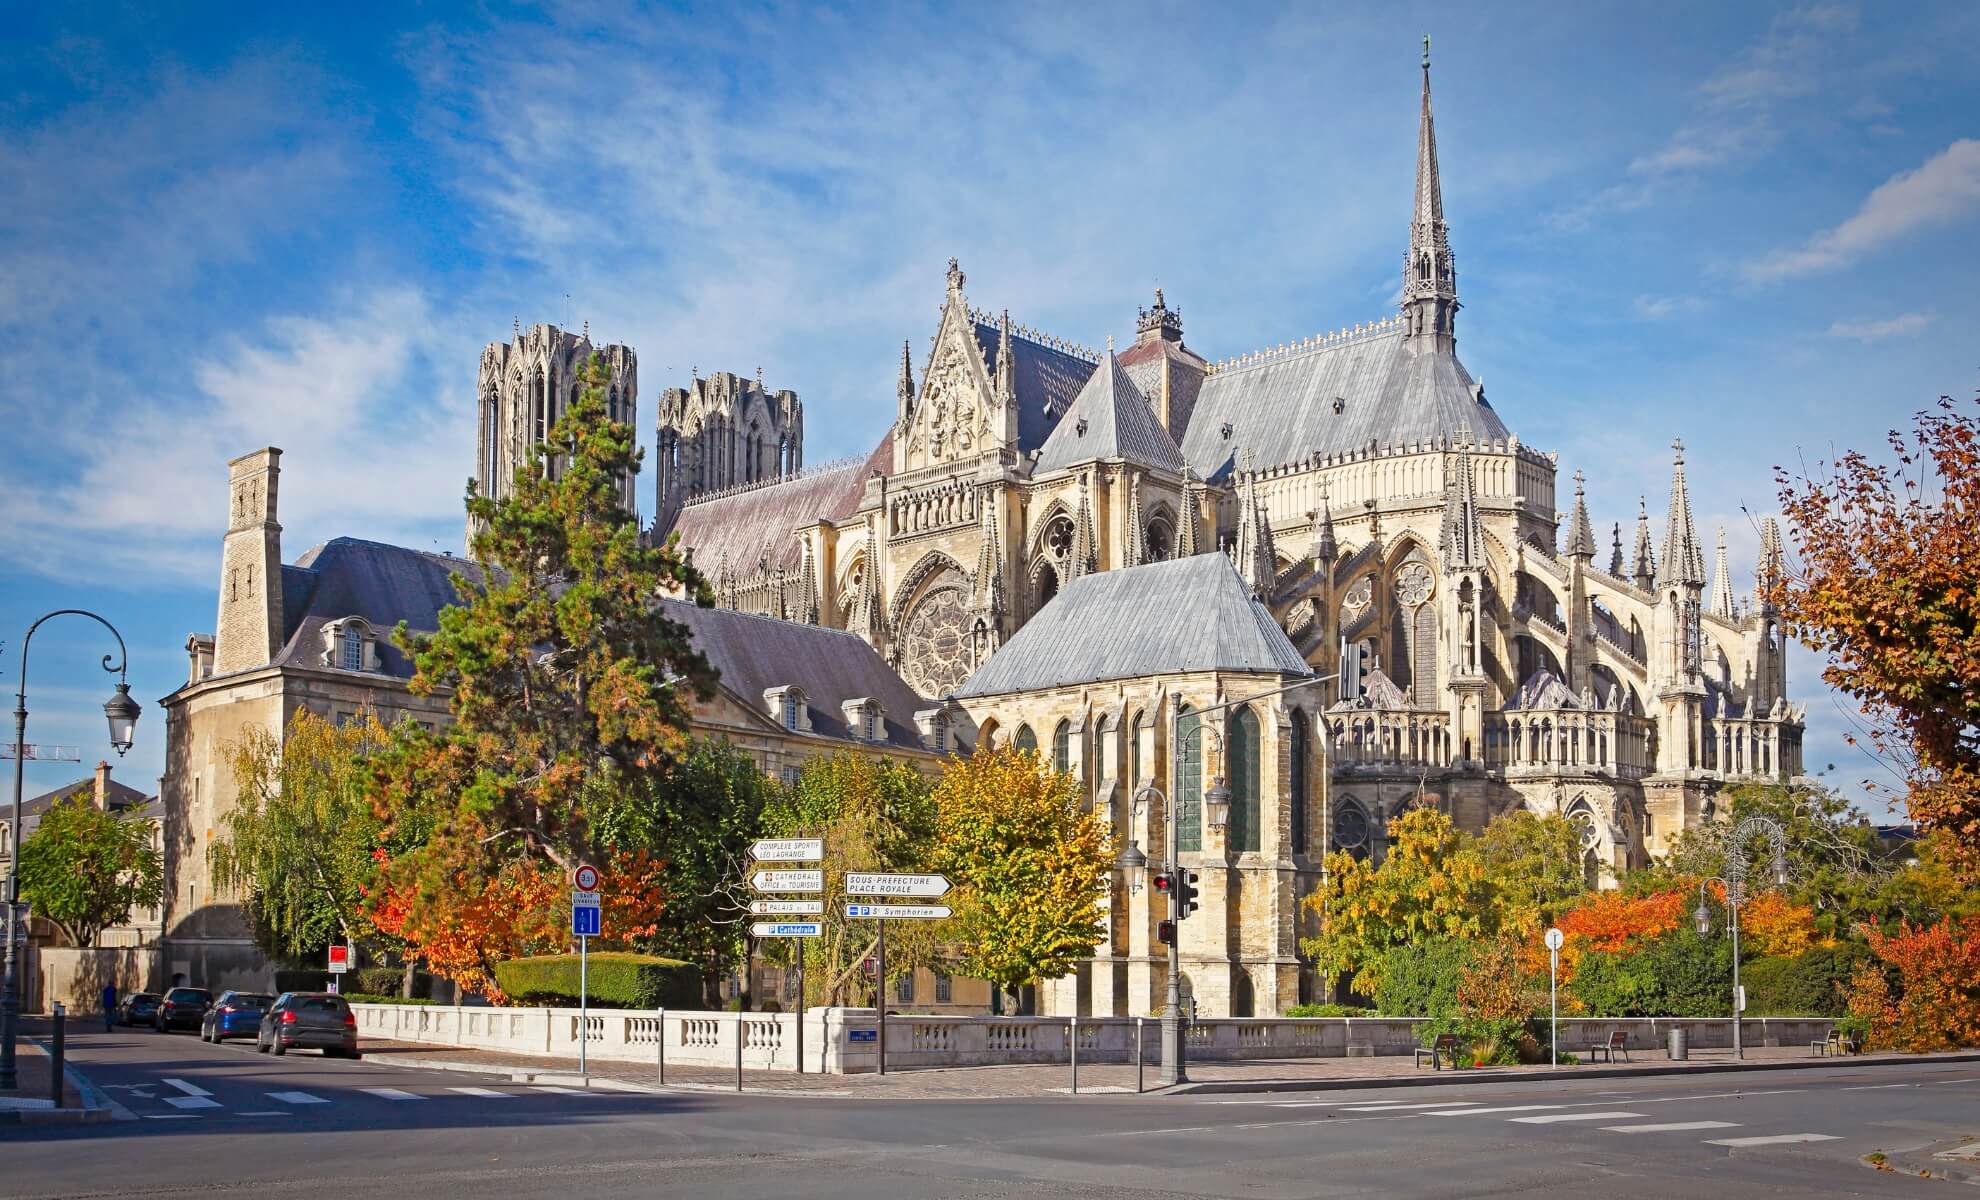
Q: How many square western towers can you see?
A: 2